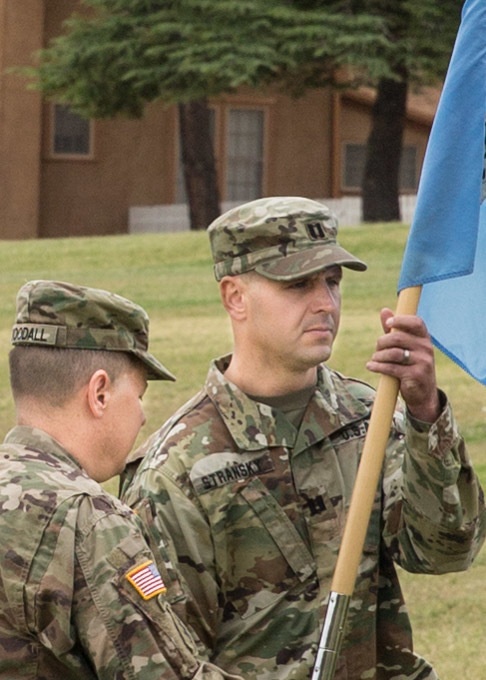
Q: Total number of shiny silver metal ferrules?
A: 1